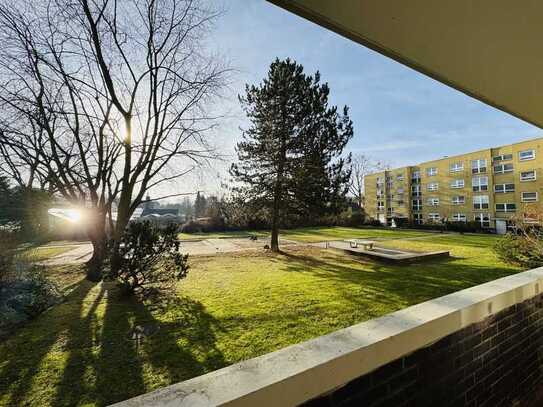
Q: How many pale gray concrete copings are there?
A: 1